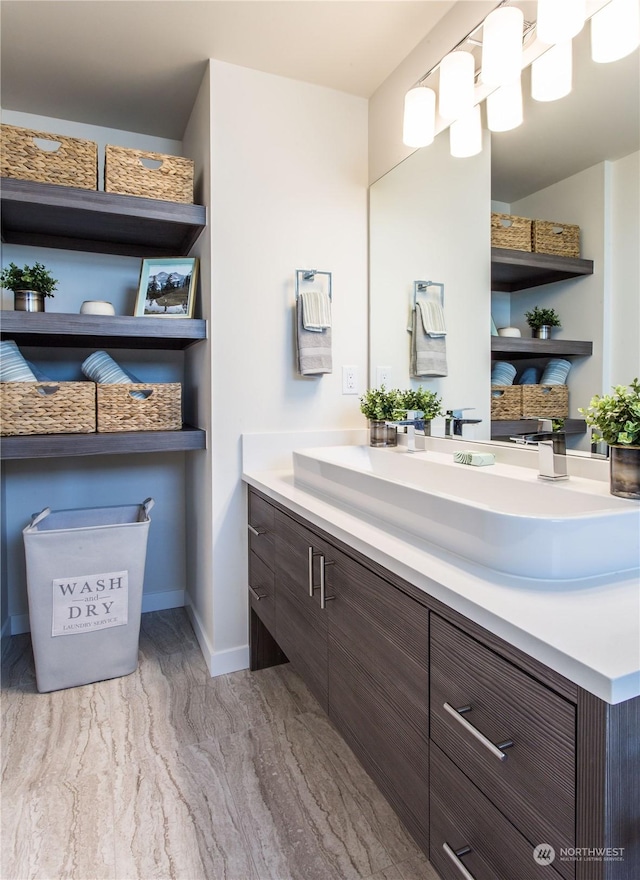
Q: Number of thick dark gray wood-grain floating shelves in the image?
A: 3